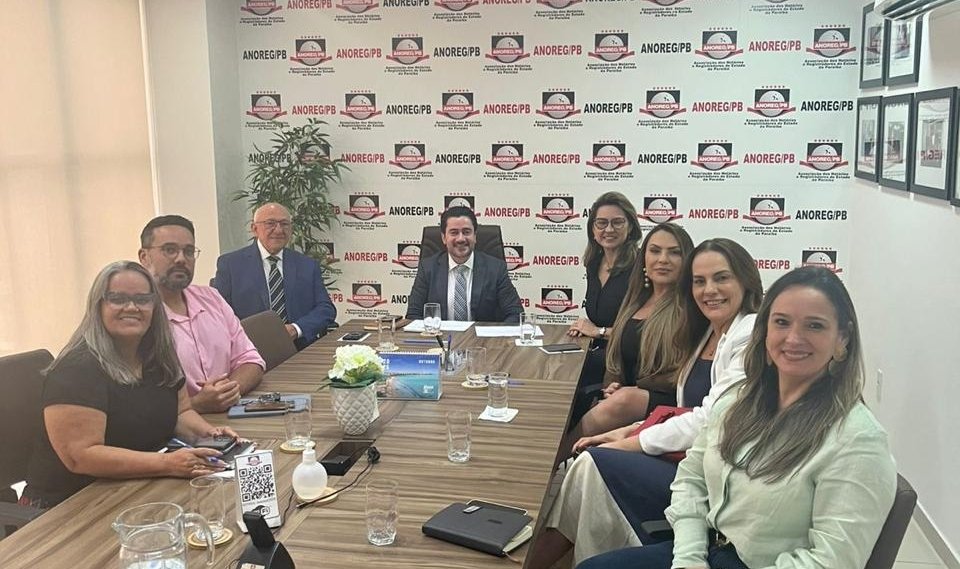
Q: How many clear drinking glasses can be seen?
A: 9